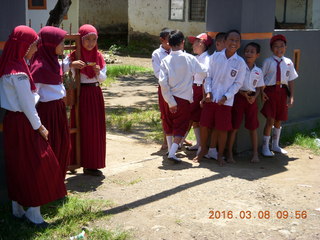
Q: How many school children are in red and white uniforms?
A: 10